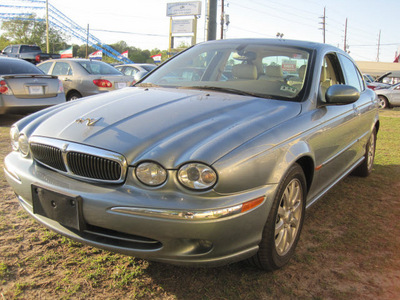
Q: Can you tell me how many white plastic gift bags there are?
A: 0